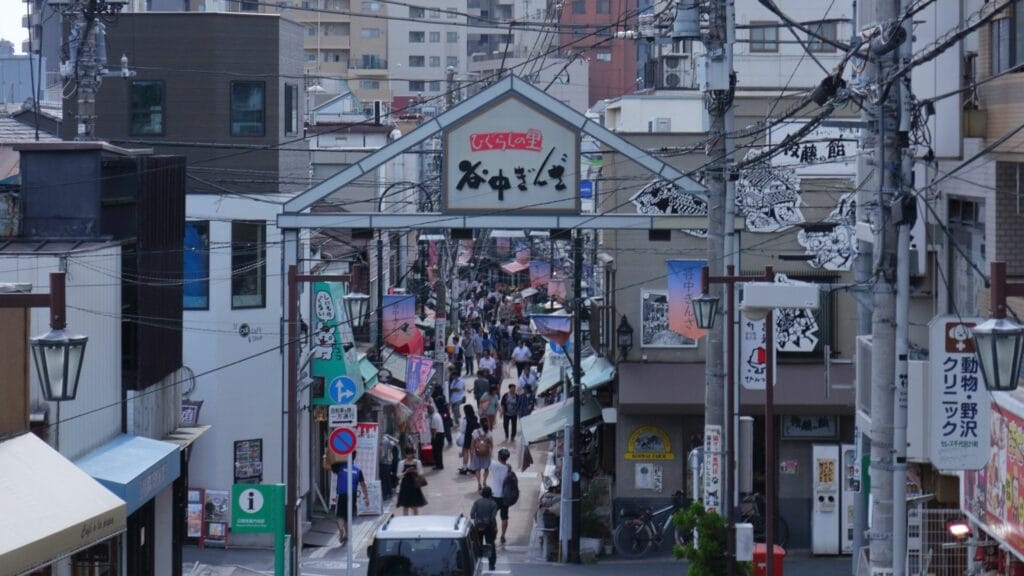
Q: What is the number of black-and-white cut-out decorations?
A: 4